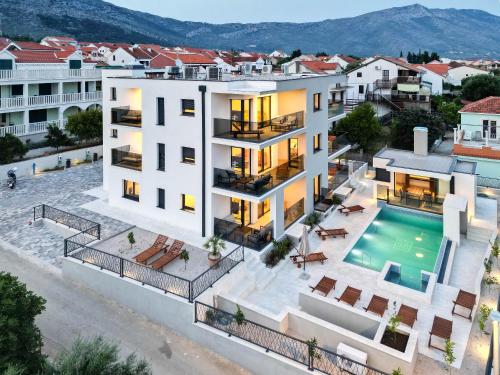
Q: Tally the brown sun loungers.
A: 11